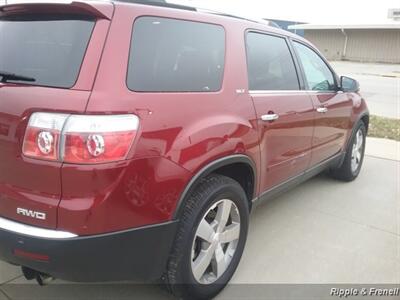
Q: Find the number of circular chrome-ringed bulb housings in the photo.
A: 2